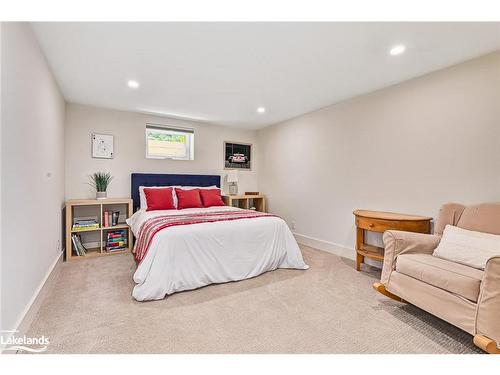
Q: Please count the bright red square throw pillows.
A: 3